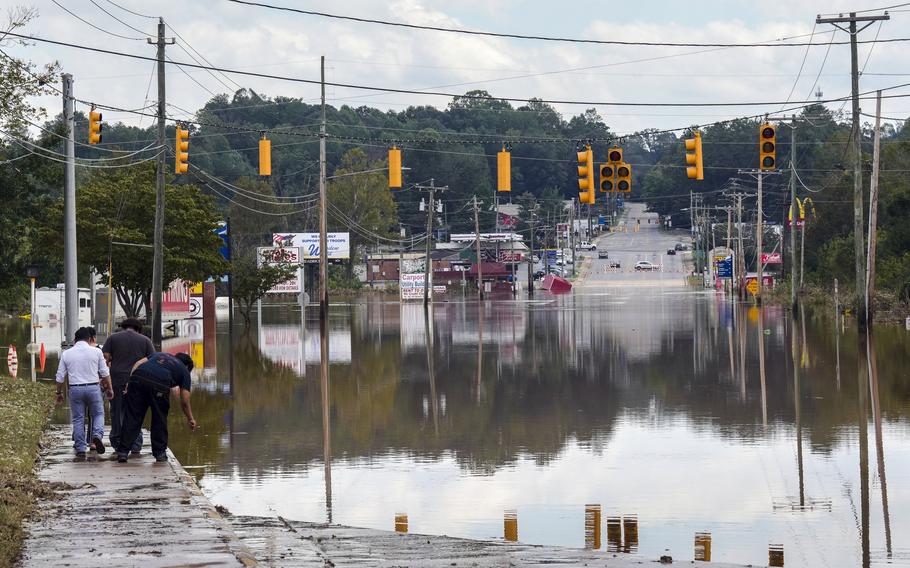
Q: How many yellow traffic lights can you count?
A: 9